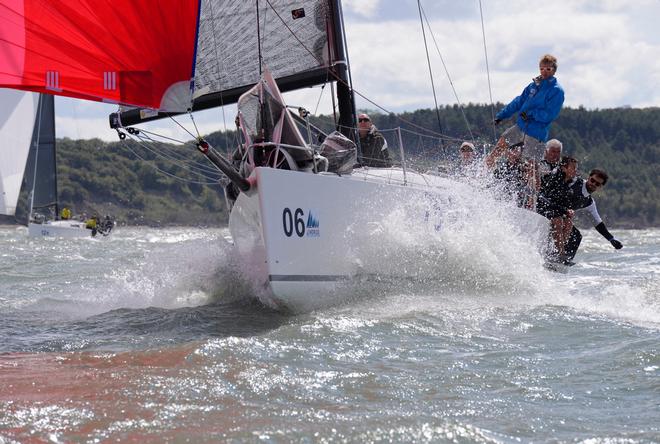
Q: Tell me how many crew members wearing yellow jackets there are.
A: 2